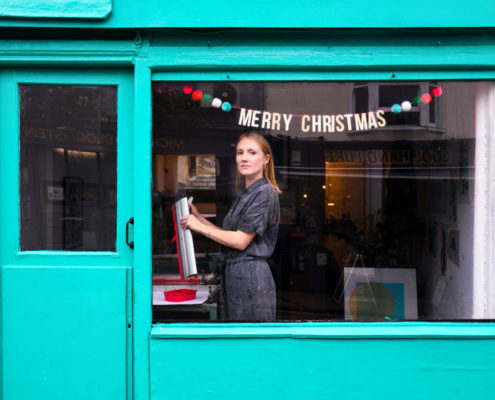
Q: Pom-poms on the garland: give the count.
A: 10